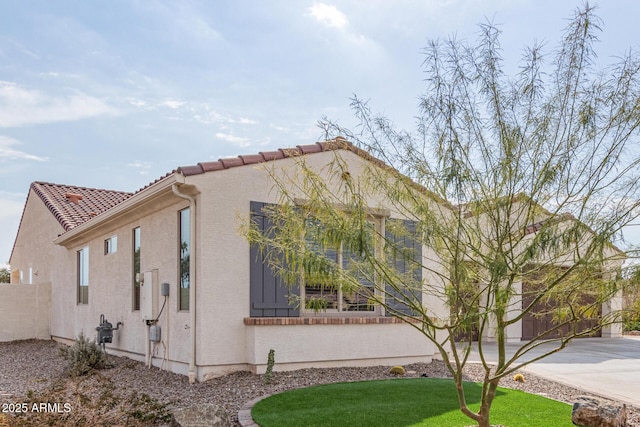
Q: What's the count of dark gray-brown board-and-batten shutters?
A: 2